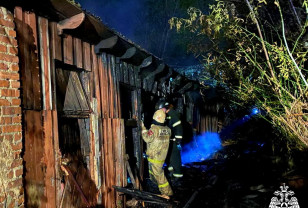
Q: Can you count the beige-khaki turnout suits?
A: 1